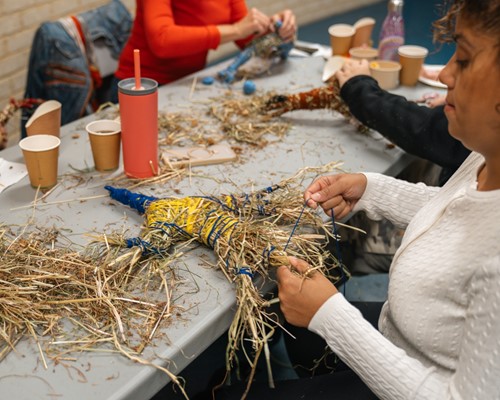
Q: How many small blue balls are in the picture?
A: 2